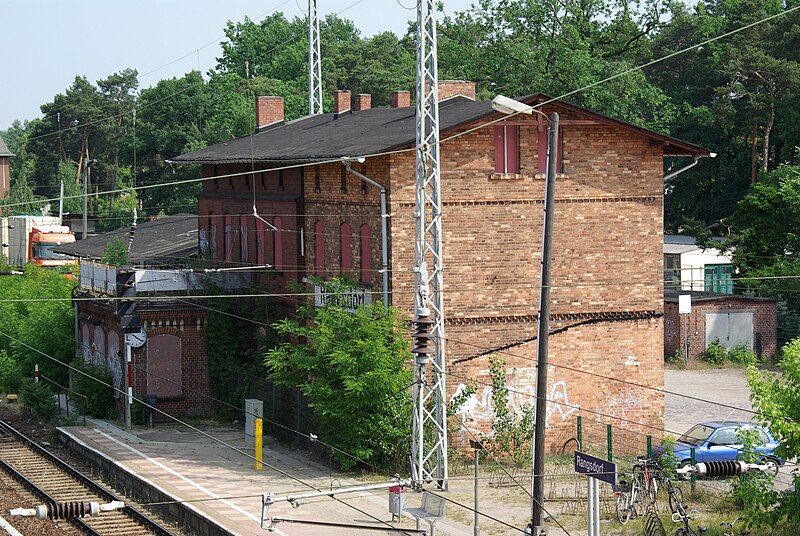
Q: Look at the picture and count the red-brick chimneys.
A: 5